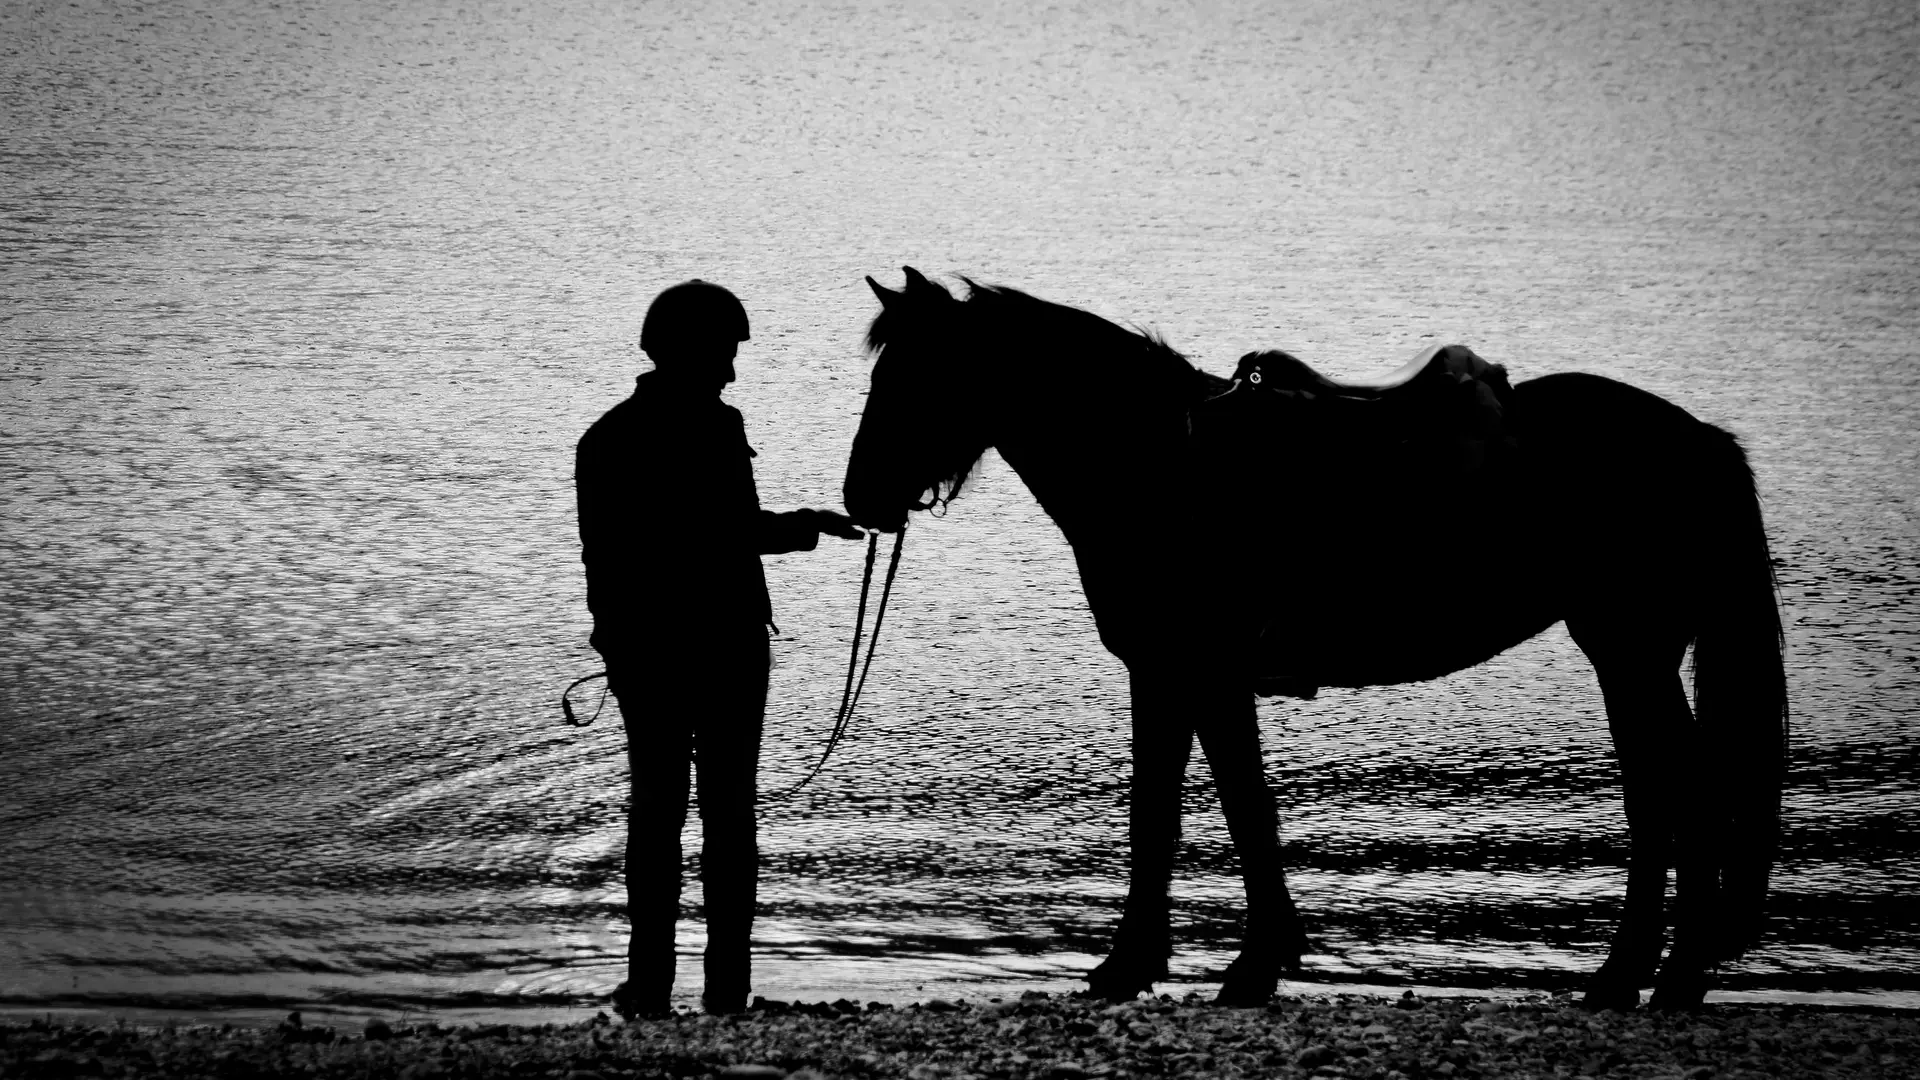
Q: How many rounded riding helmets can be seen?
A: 1